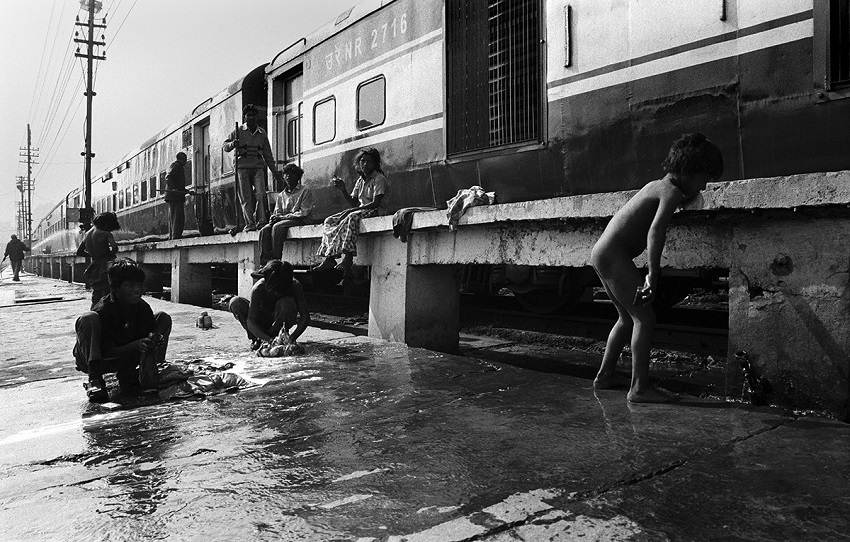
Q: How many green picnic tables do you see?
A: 0